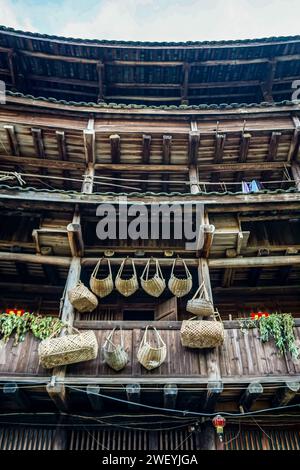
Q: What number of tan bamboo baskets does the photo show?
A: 10